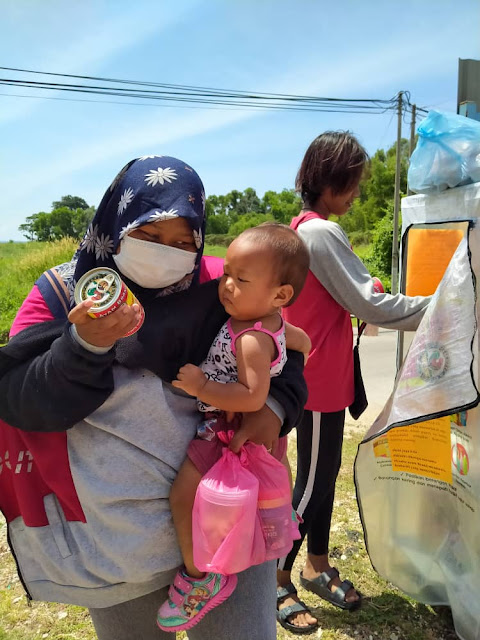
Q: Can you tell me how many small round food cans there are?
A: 1